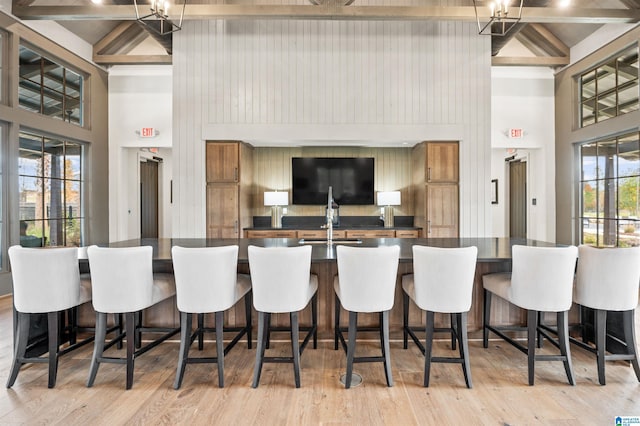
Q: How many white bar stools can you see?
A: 8